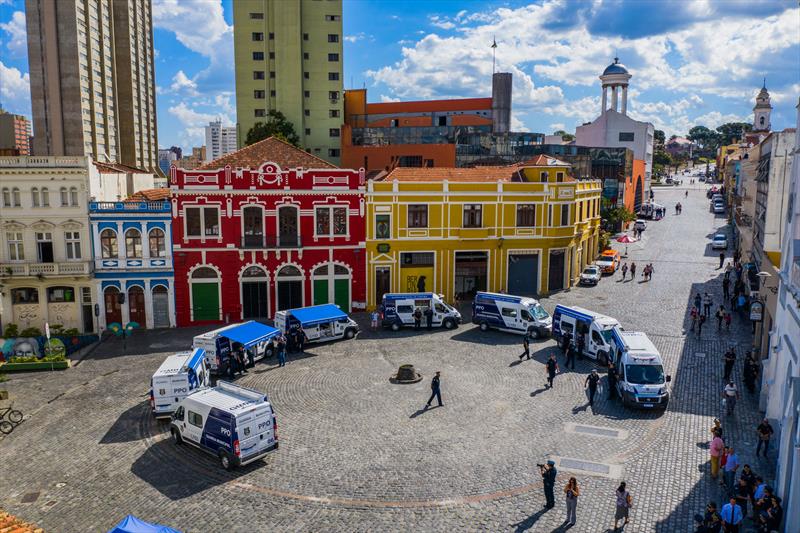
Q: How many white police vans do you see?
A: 8